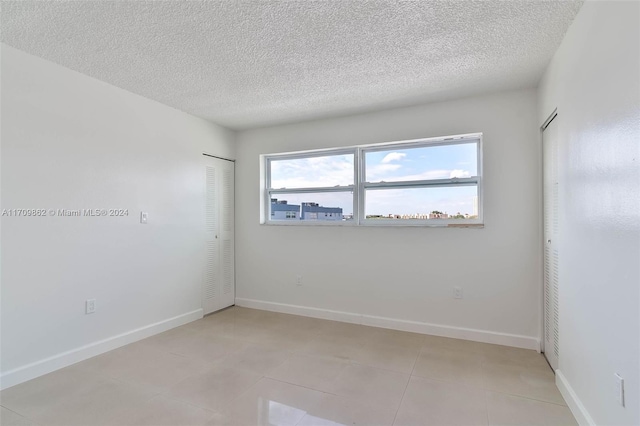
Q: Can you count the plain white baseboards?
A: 3